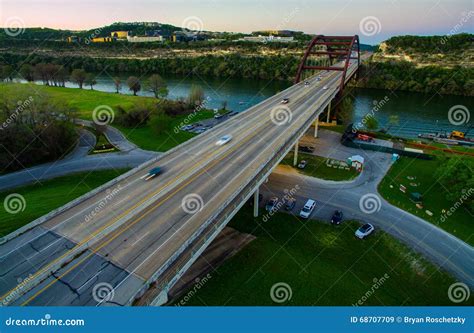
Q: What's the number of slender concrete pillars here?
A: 4